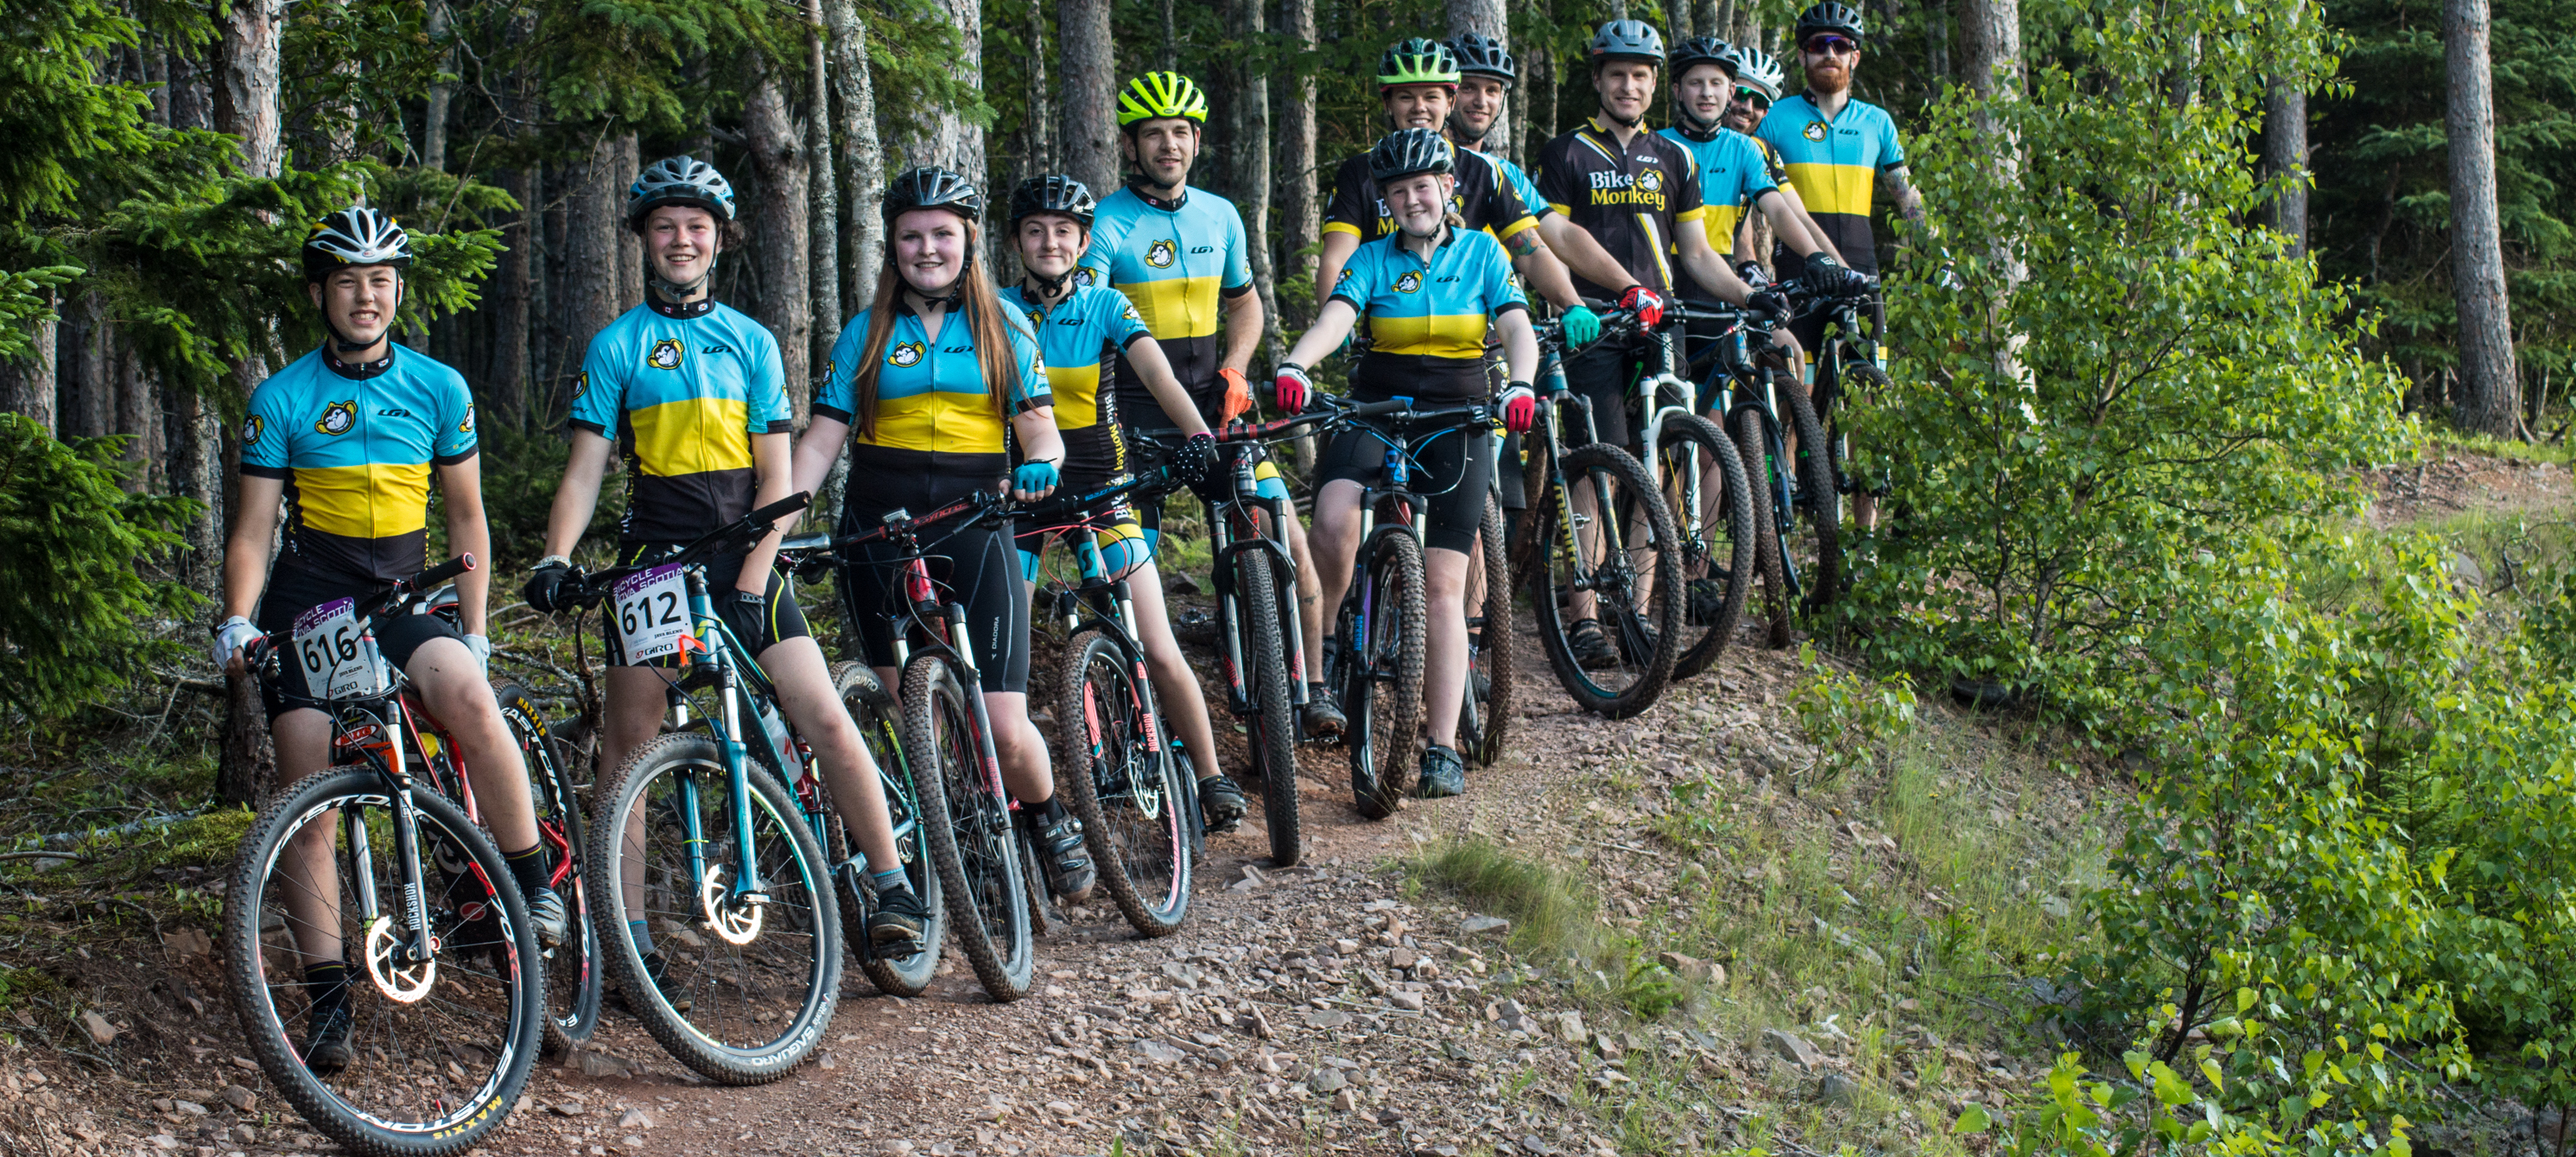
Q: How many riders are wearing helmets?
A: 12